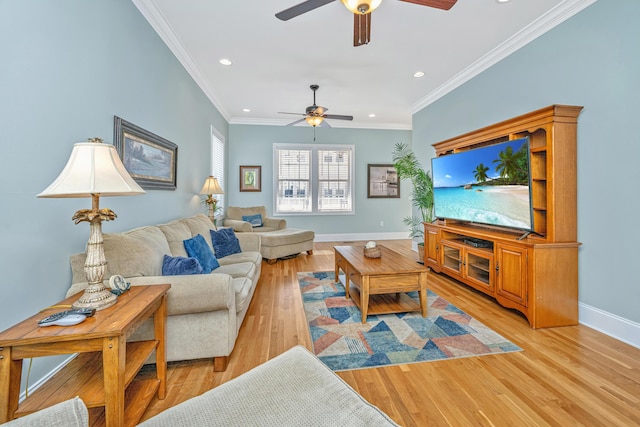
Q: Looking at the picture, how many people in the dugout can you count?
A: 0